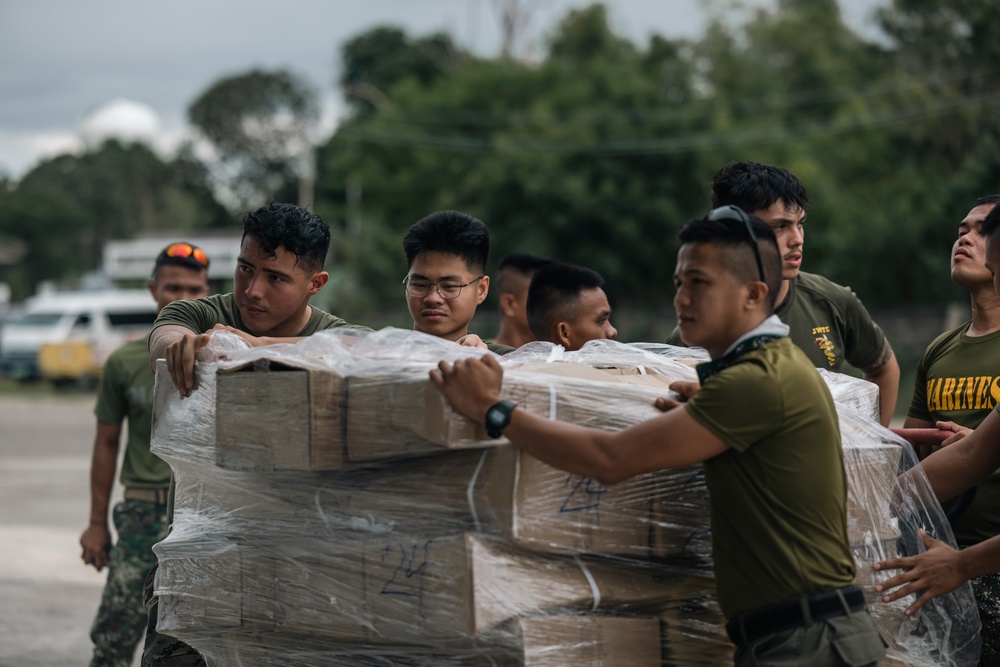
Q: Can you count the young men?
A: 9